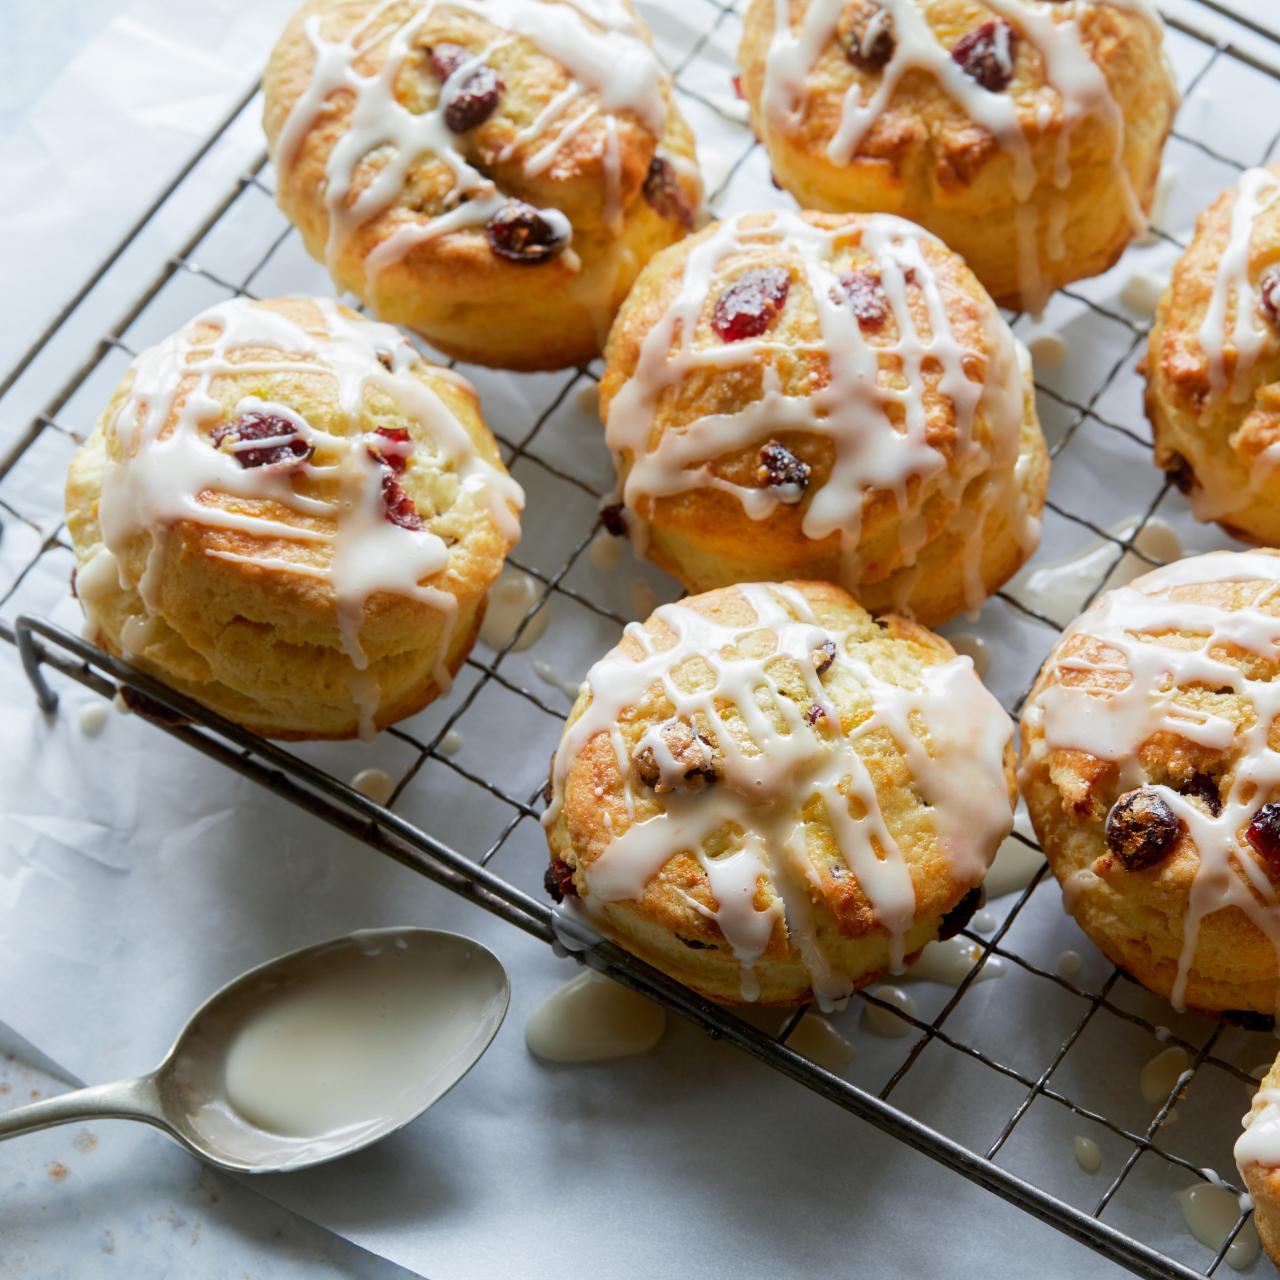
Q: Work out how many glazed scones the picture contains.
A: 8